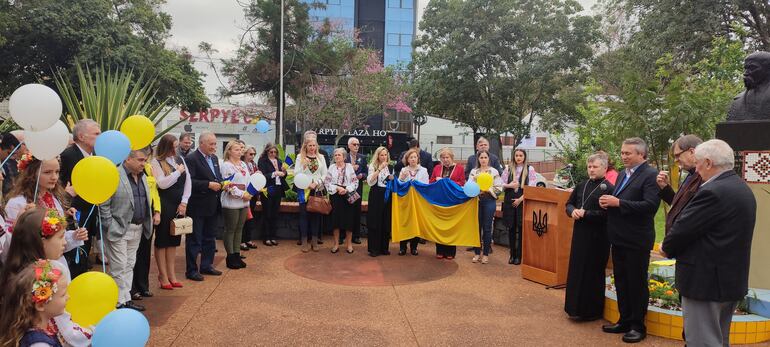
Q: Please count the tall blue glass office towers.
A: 1